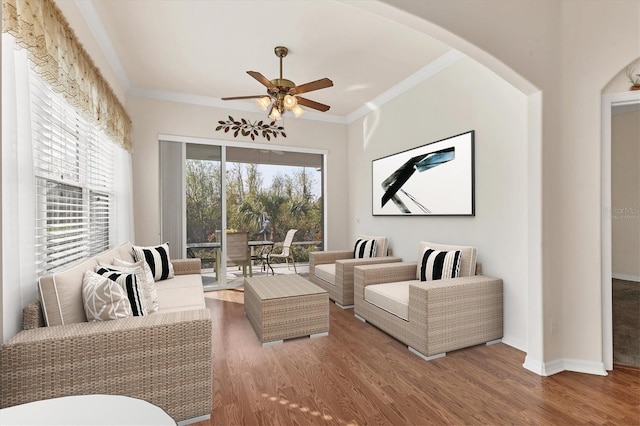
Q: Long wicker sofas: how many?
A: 1